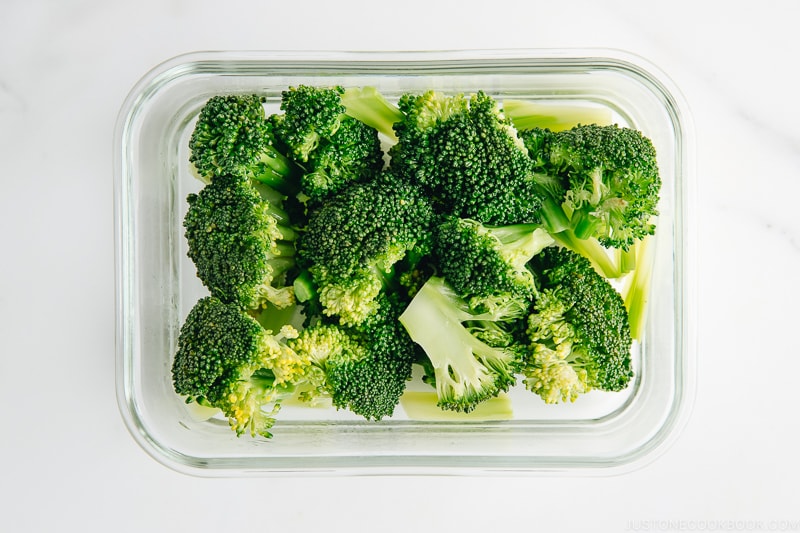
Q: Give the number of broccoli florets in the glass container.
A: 11